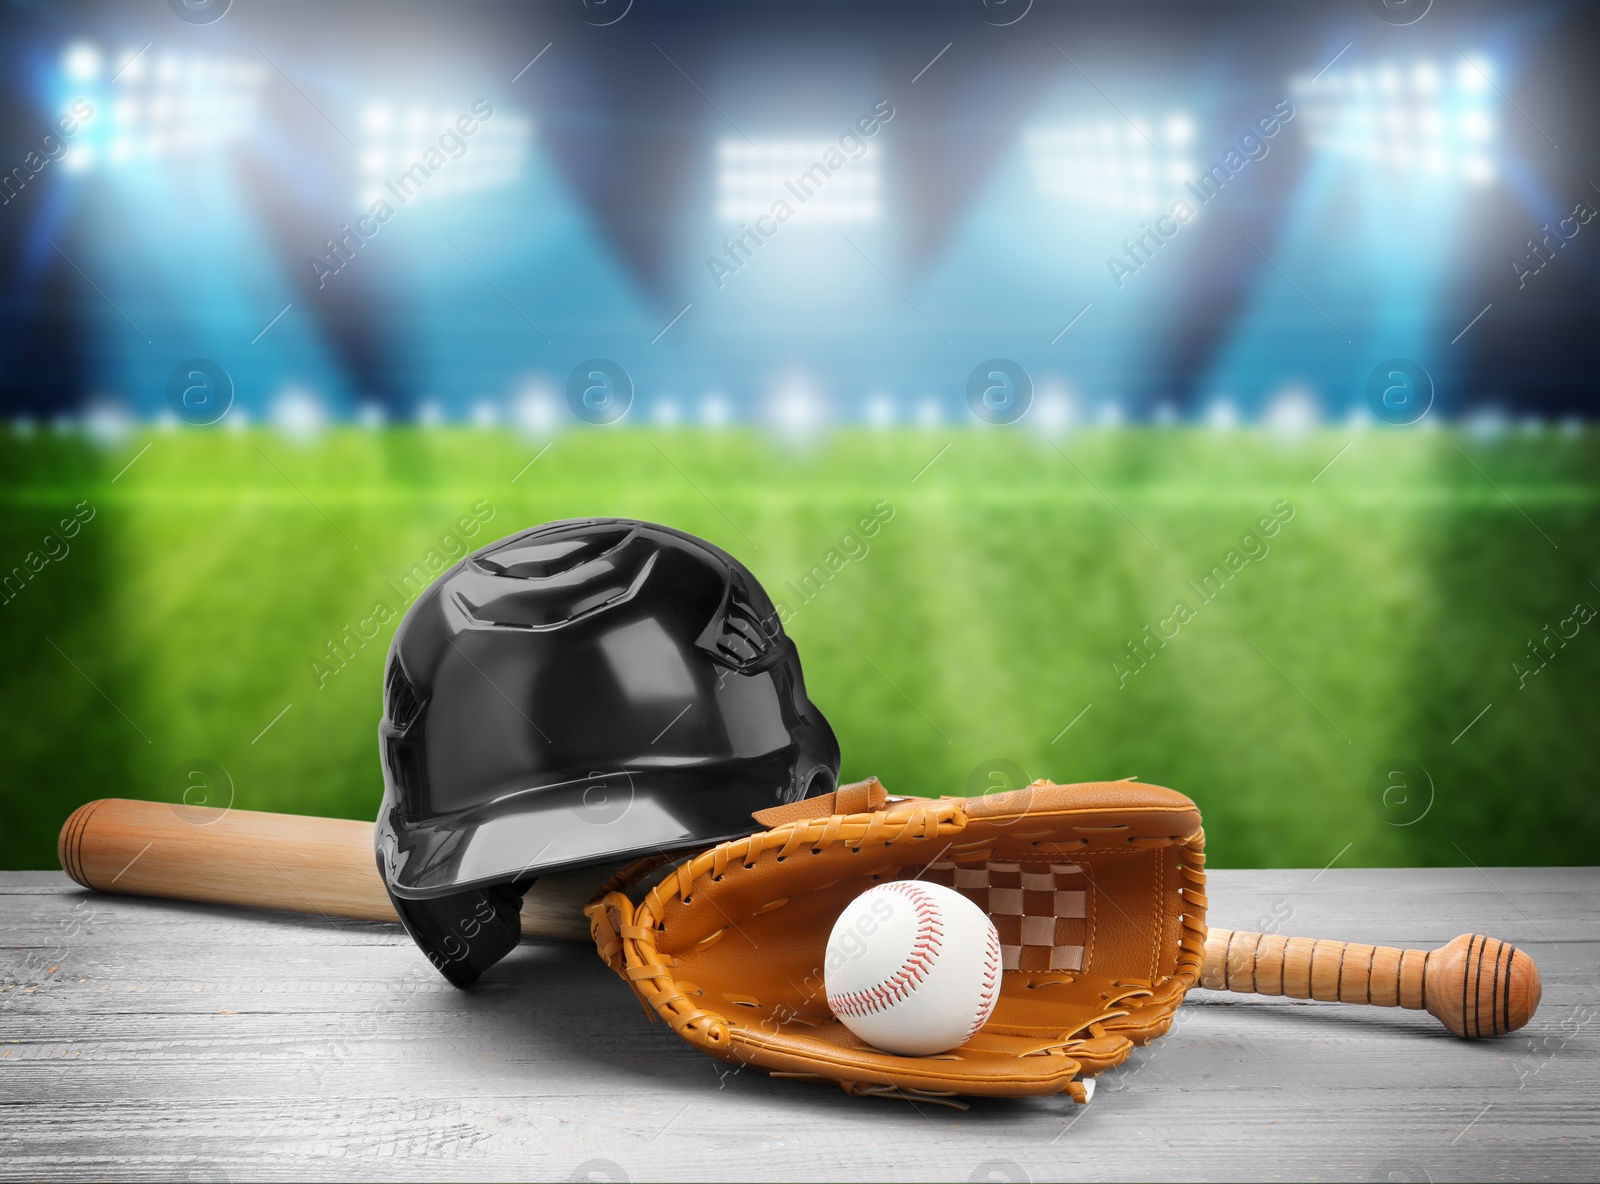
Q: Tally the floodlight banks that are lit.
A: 5